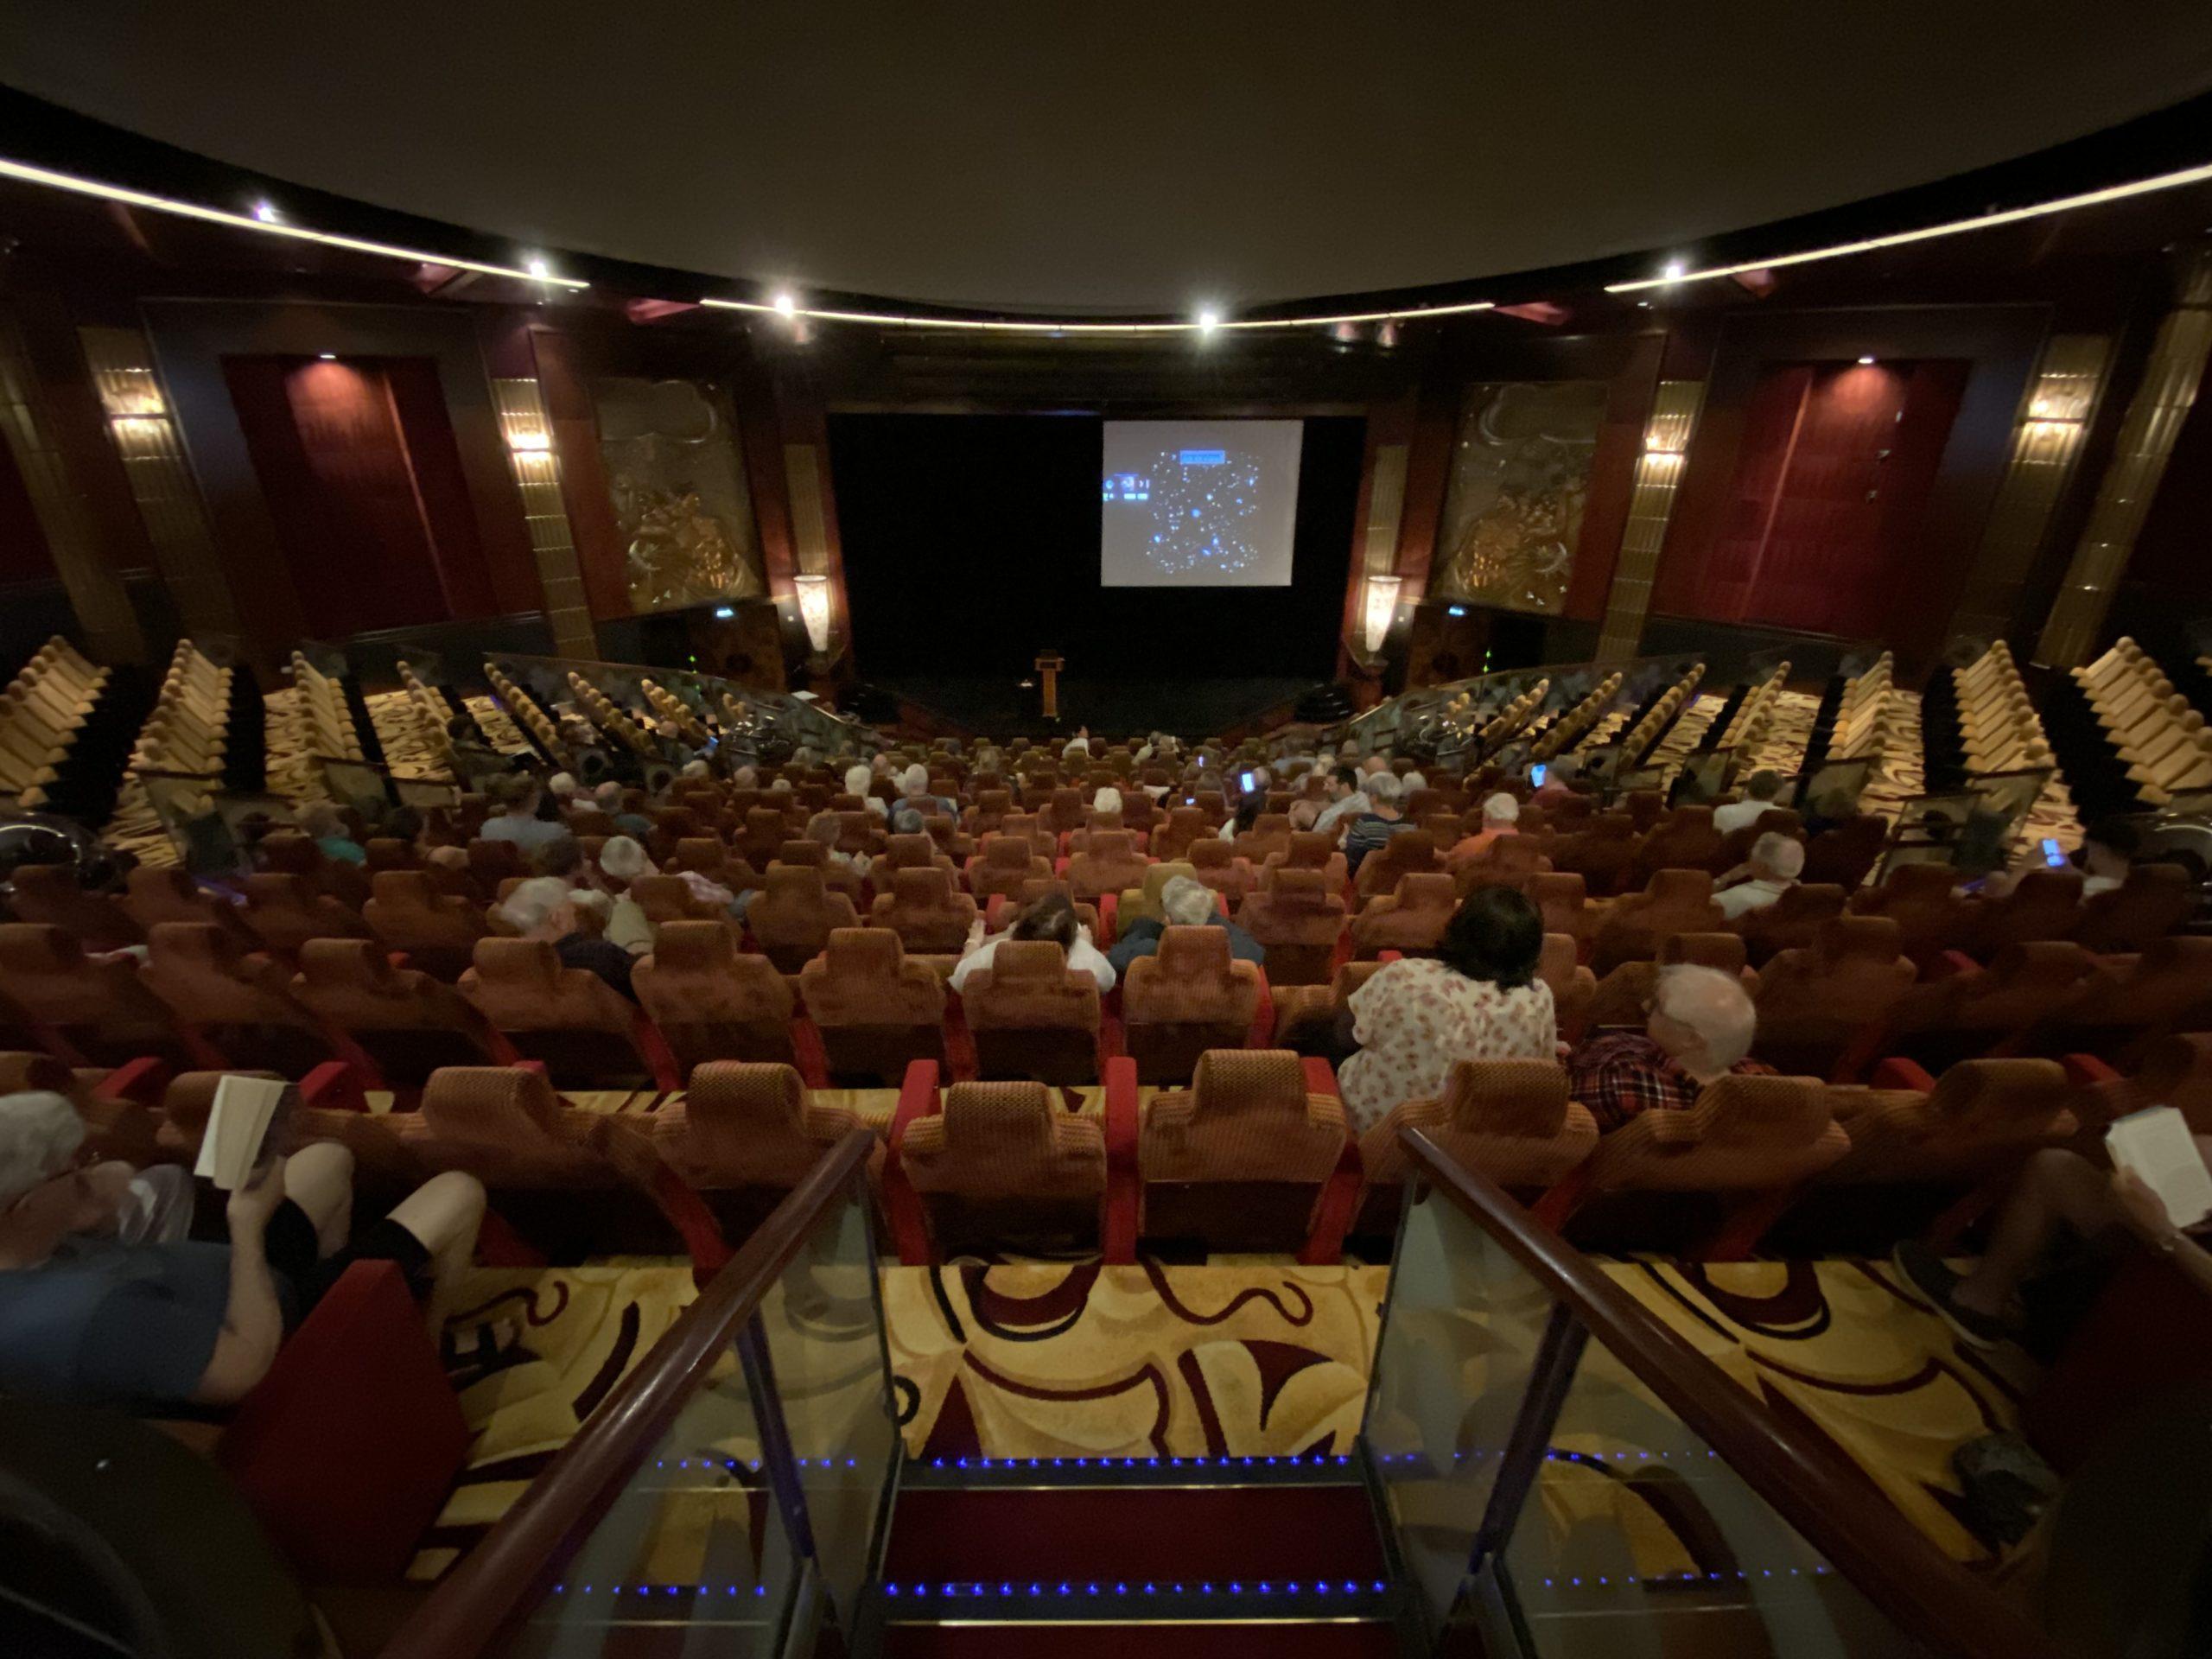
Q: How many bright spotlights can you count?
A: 5